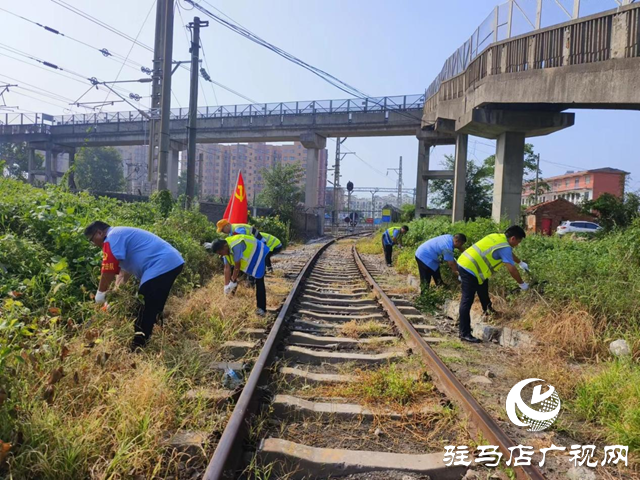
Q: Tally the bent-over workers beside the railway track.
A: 7